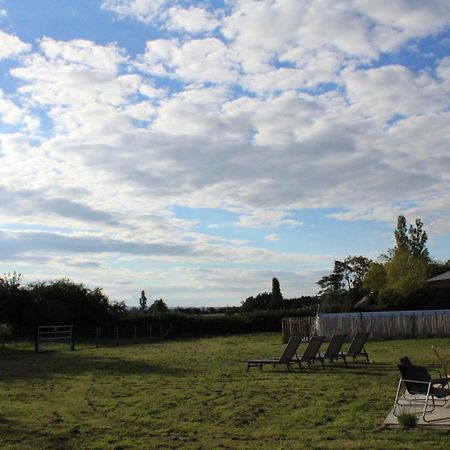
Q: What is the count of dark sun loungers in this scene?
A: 4